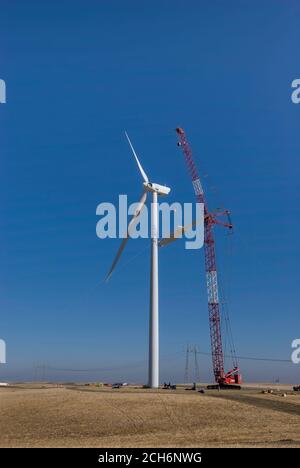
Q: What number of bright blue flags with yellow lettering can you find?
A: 0